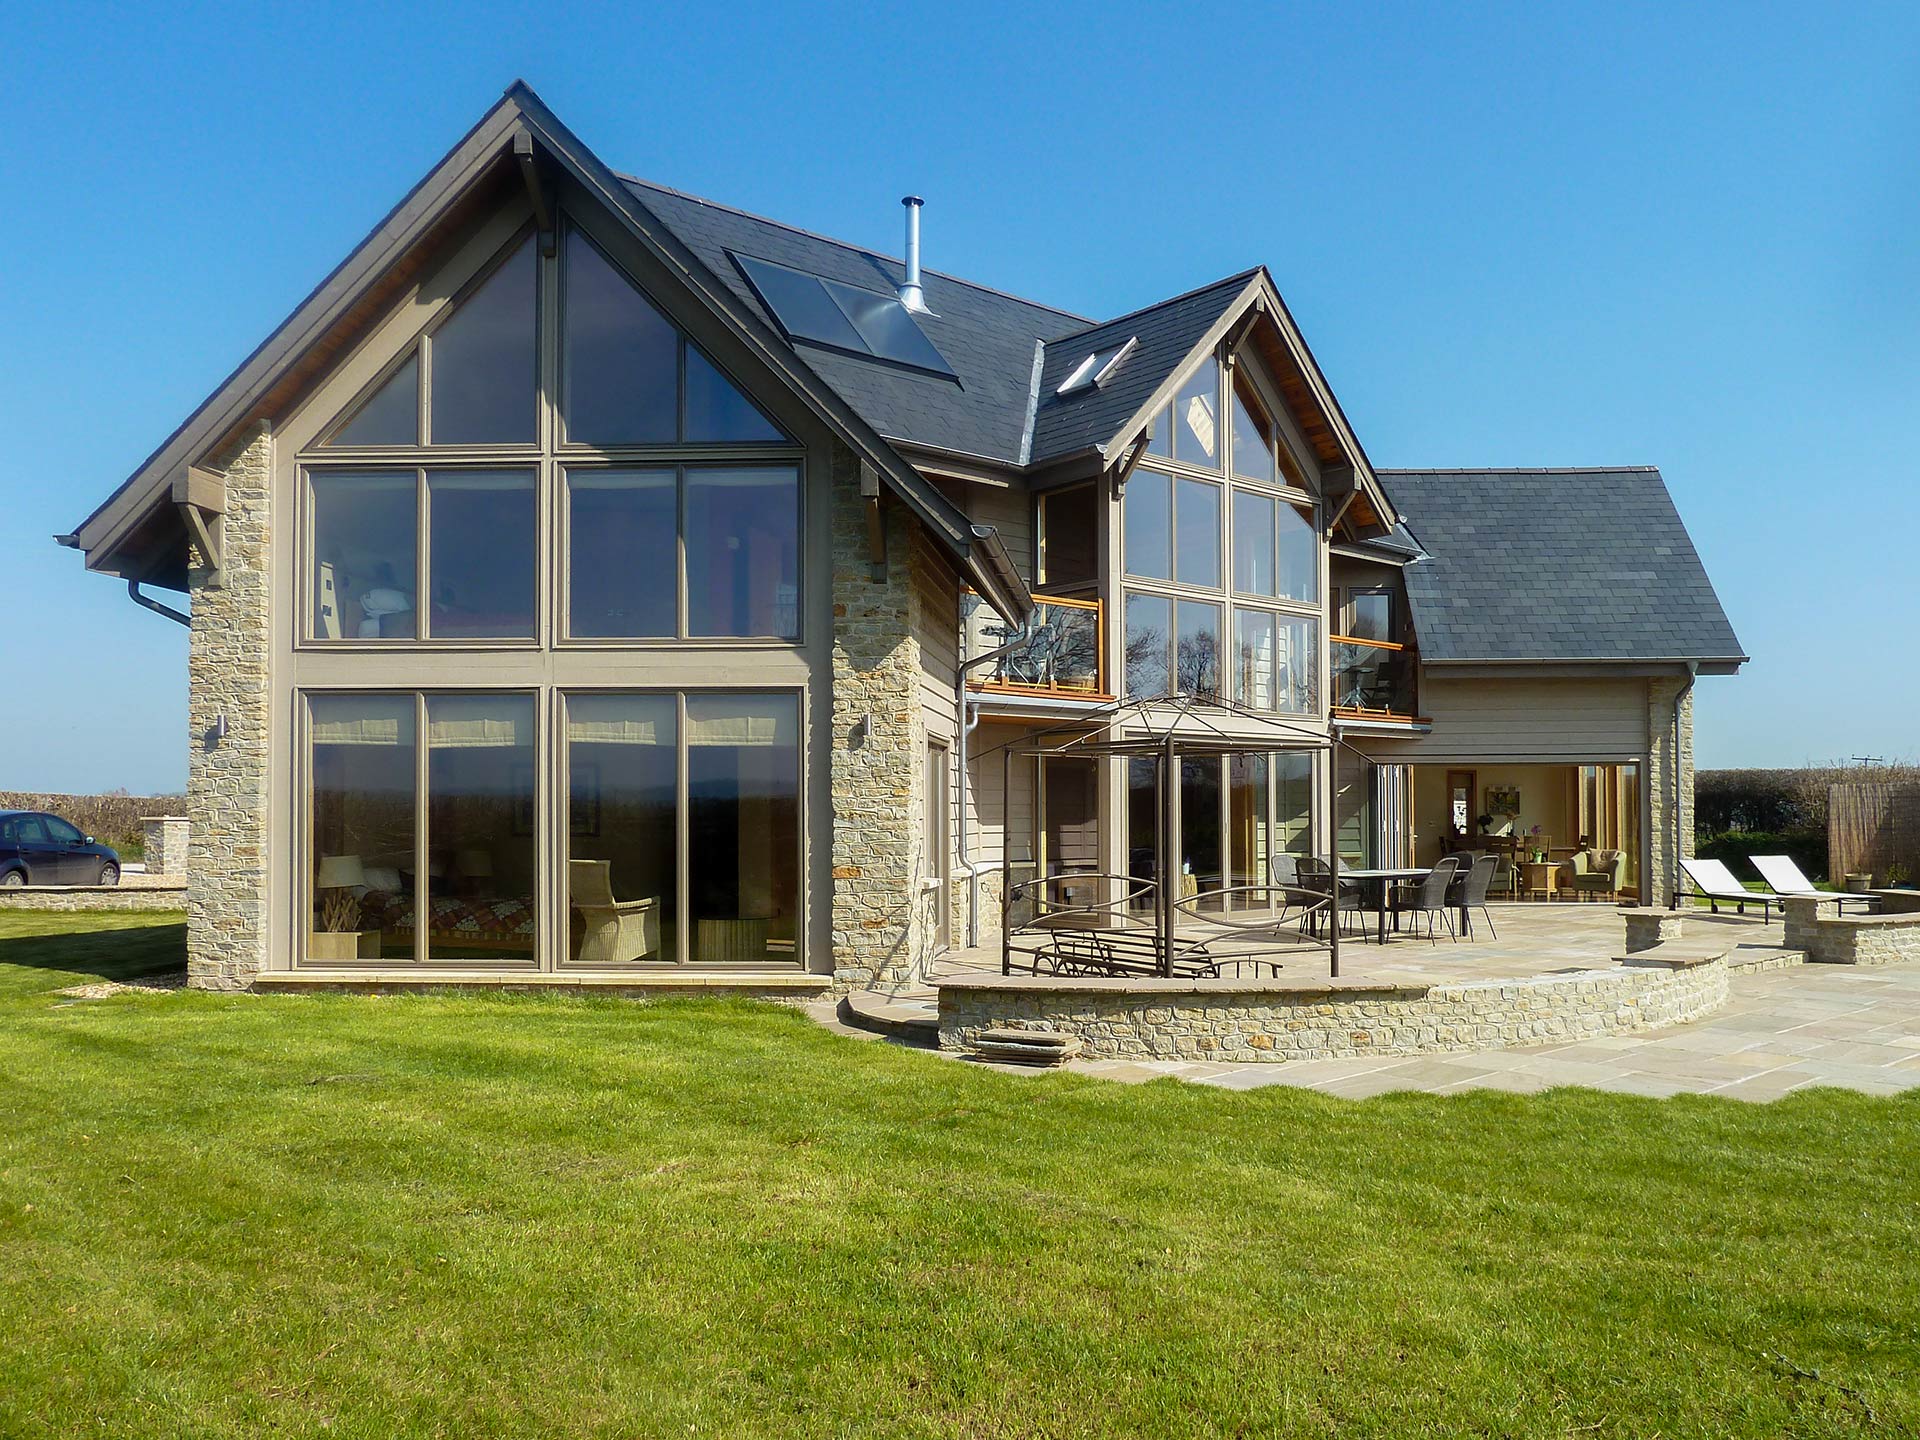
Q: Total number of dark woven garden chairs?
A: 6